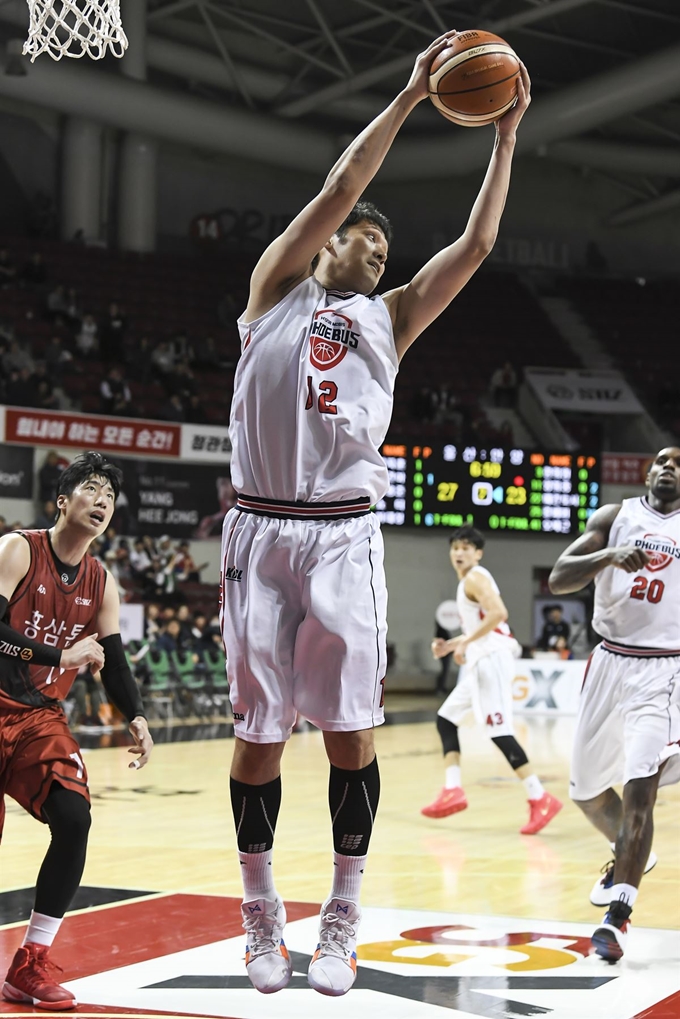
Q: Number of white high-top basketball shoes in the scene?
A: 2